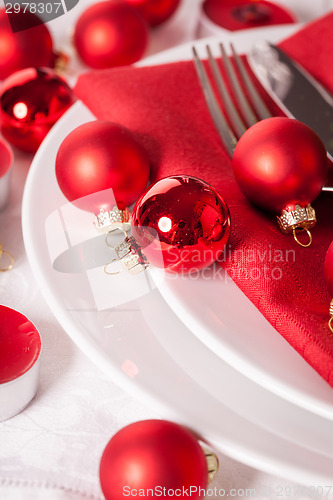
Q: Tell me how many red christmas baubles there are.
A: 9